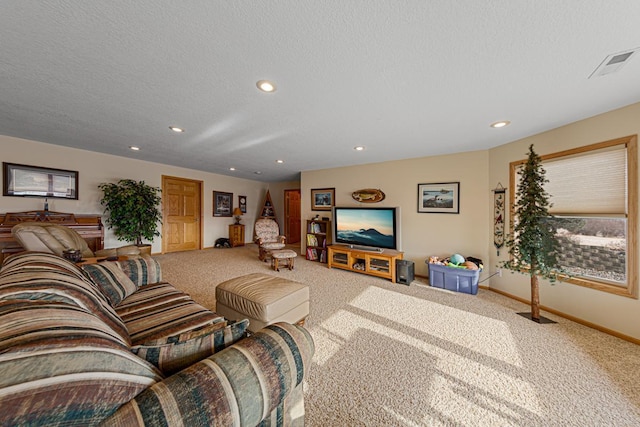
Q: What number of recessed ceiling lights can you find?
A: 7